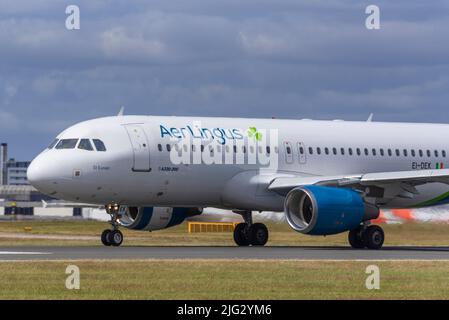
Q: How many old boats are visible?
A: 0